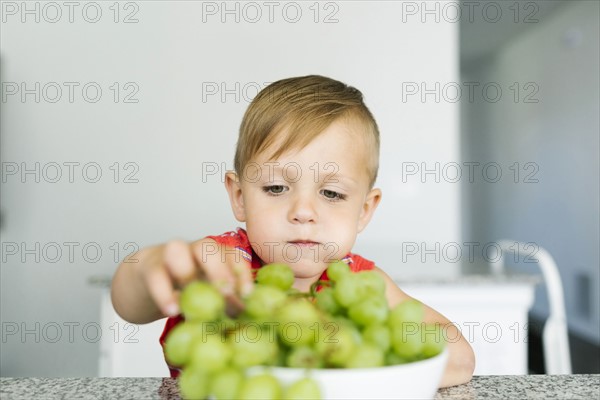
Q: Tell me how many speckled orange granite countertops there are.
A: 0